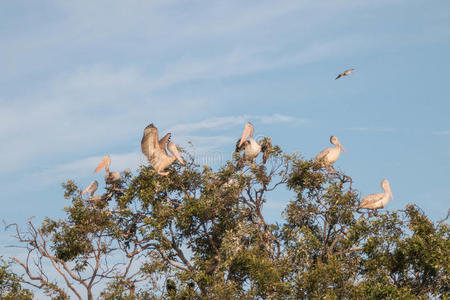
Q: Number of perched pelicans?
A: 6